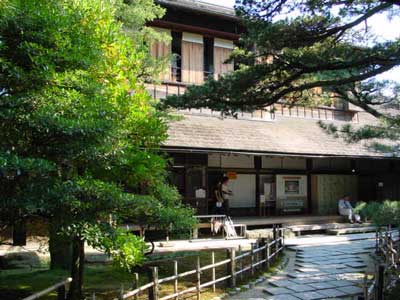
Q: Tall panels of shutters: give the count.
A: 3